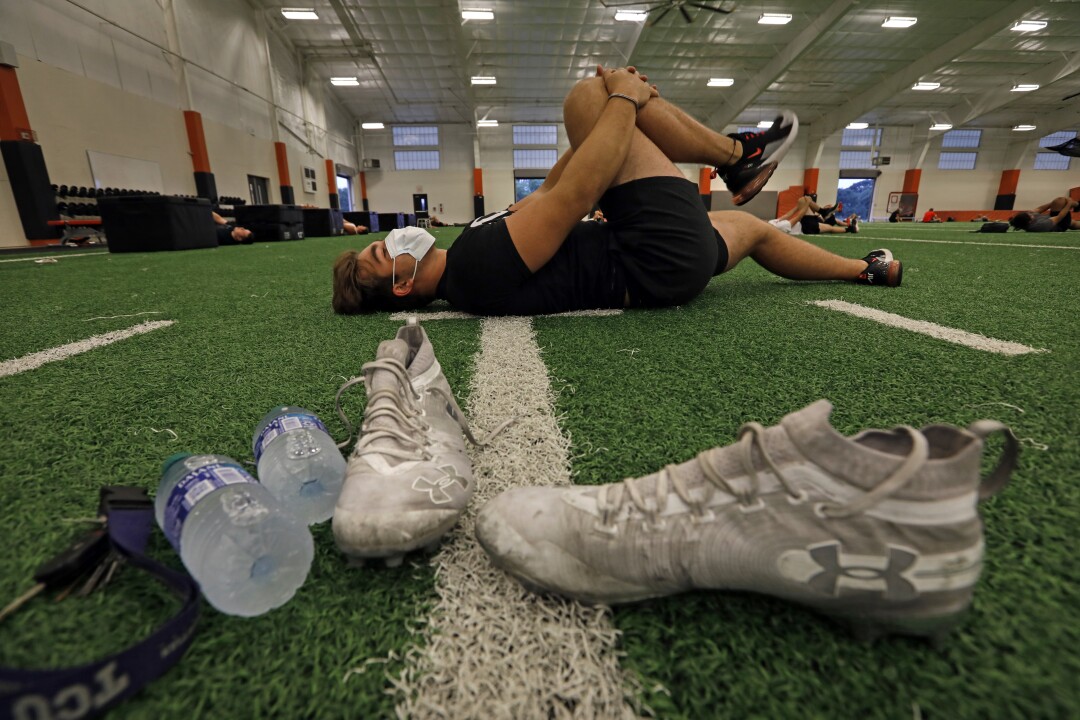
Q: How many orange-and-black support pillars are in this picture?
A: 10